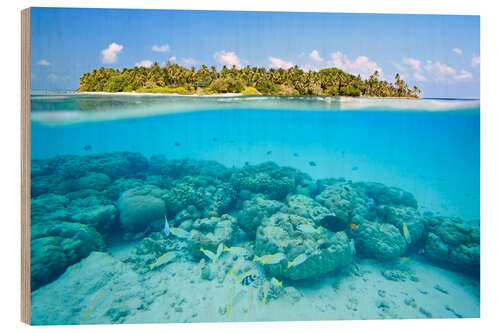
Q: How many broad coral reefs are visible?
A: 1